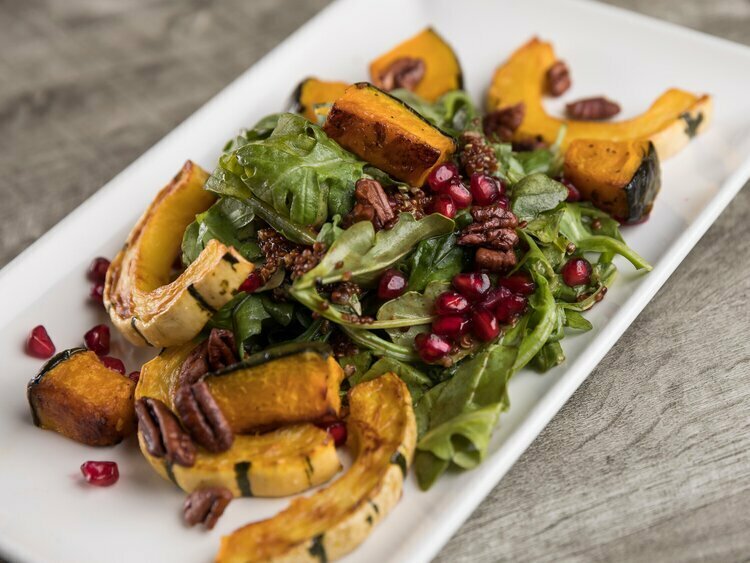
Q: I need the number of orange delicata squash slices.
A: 4